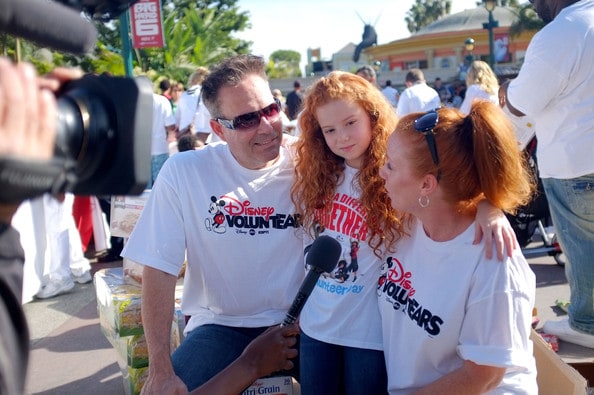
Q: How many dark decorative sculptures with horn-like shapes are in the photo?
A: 1